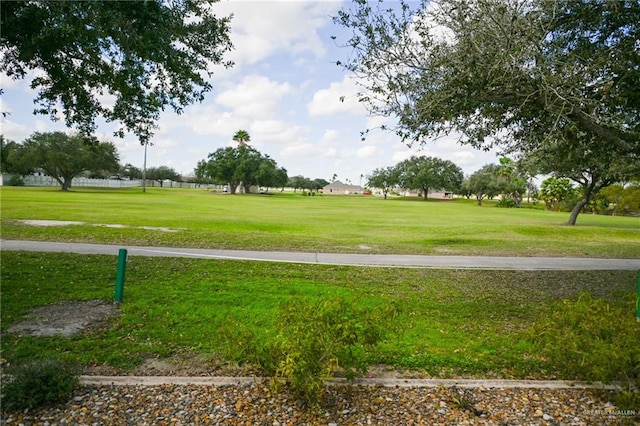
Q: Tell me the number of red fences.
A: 0